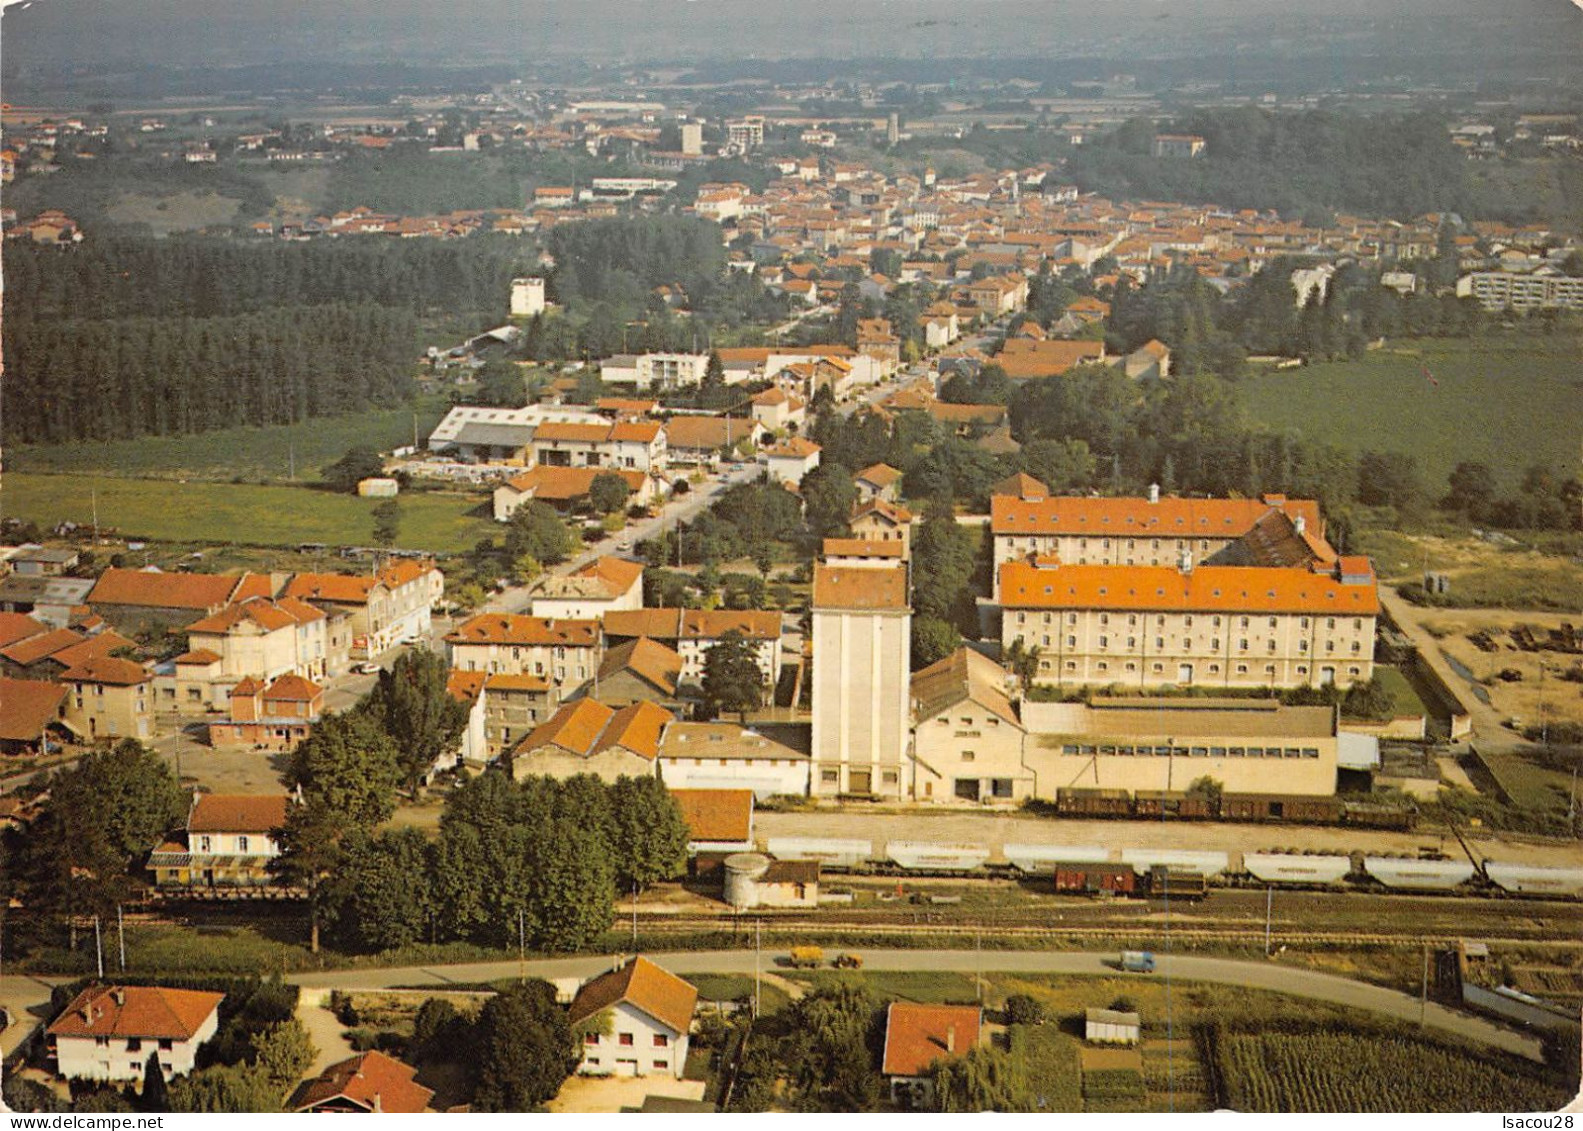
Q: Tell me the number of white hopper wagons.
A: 7